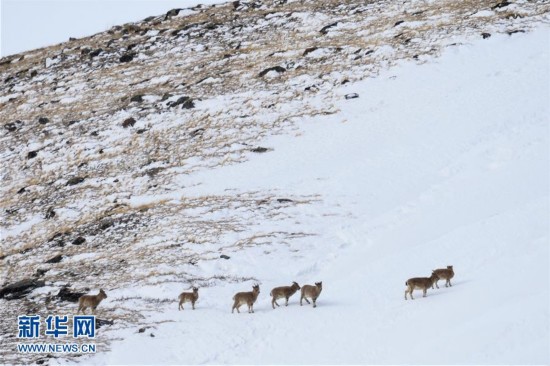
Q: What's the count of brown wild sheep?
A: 7